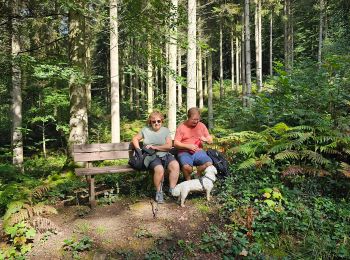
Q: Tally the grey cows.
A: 0